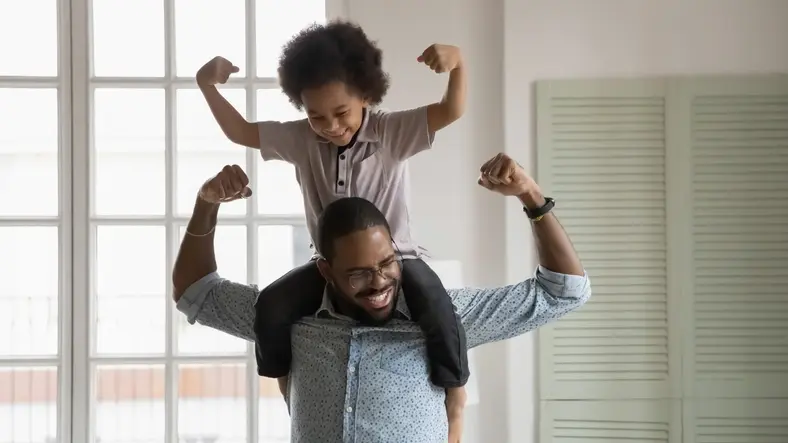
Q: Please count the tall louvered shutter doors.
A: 2